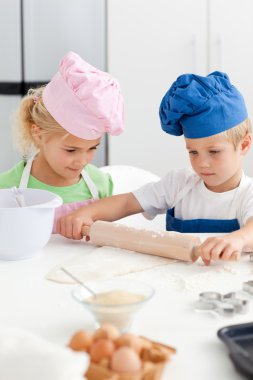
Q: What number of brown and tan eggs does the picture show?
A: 5